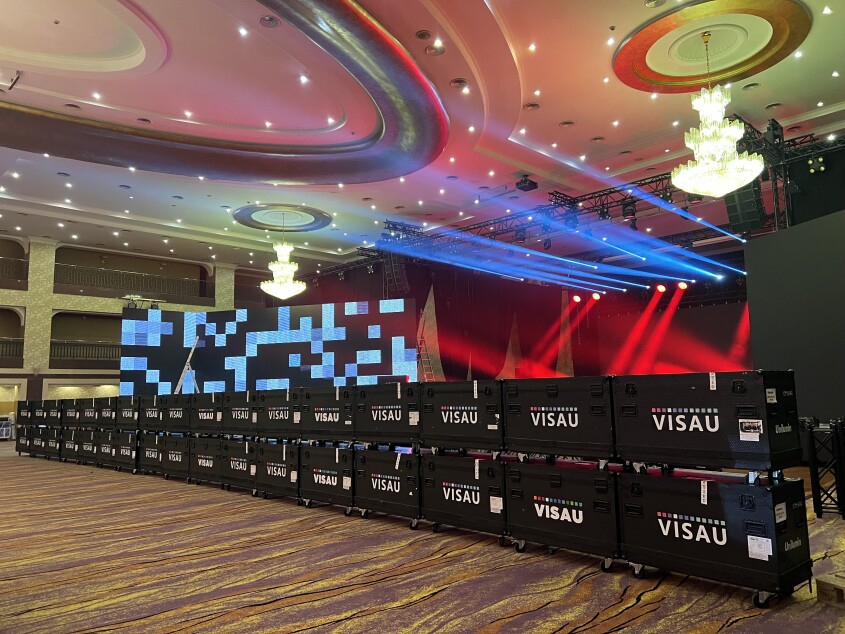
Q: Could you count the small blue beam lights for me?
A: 10